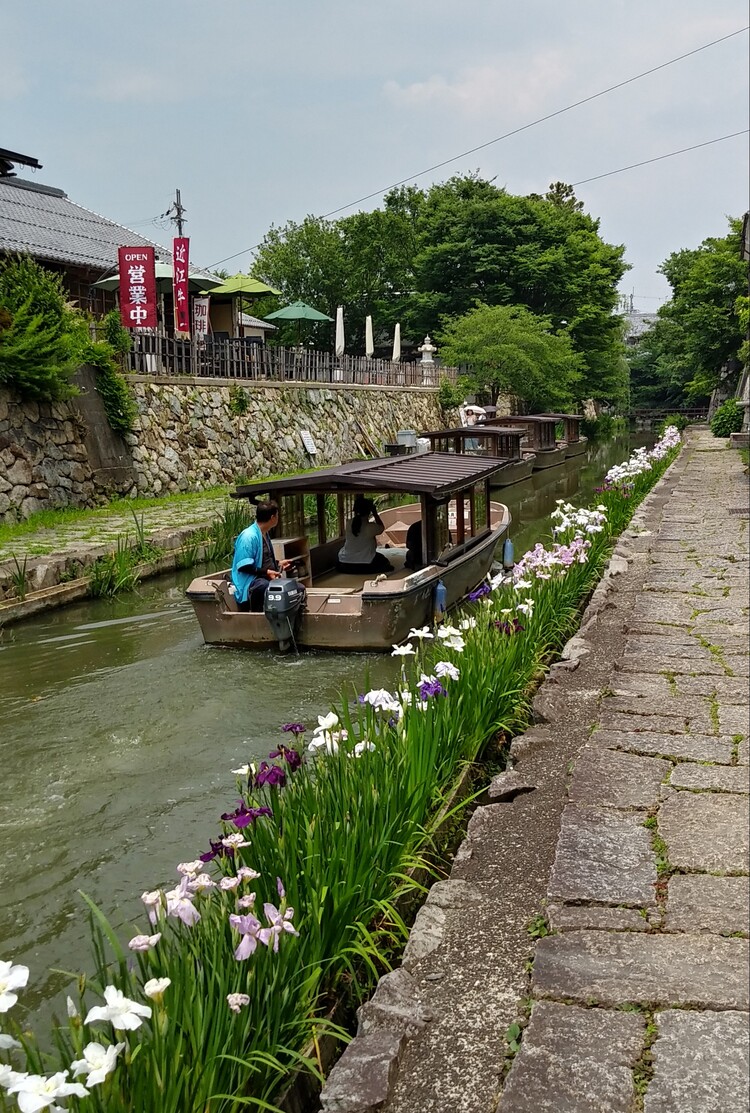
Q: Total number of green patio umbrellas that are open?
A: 3